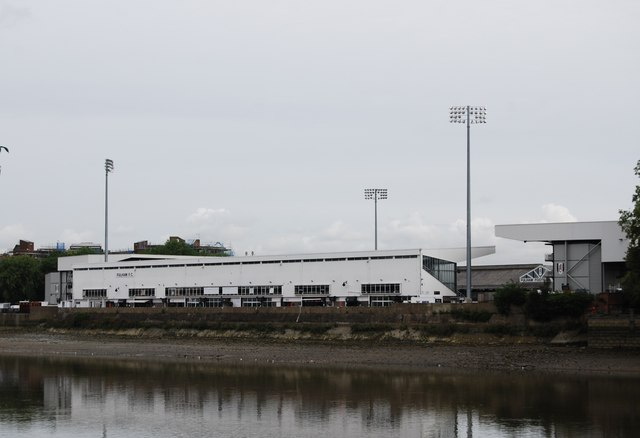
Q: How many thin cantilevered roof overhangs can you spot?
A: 2